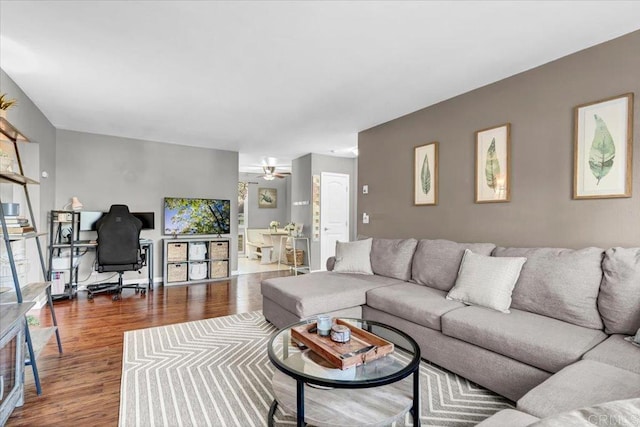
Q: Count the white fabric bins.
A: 2